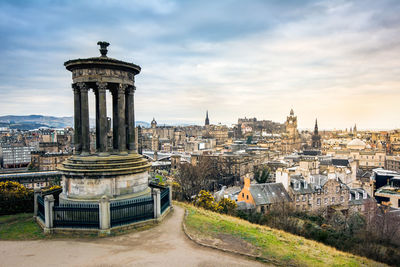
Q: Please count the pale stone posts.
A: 5